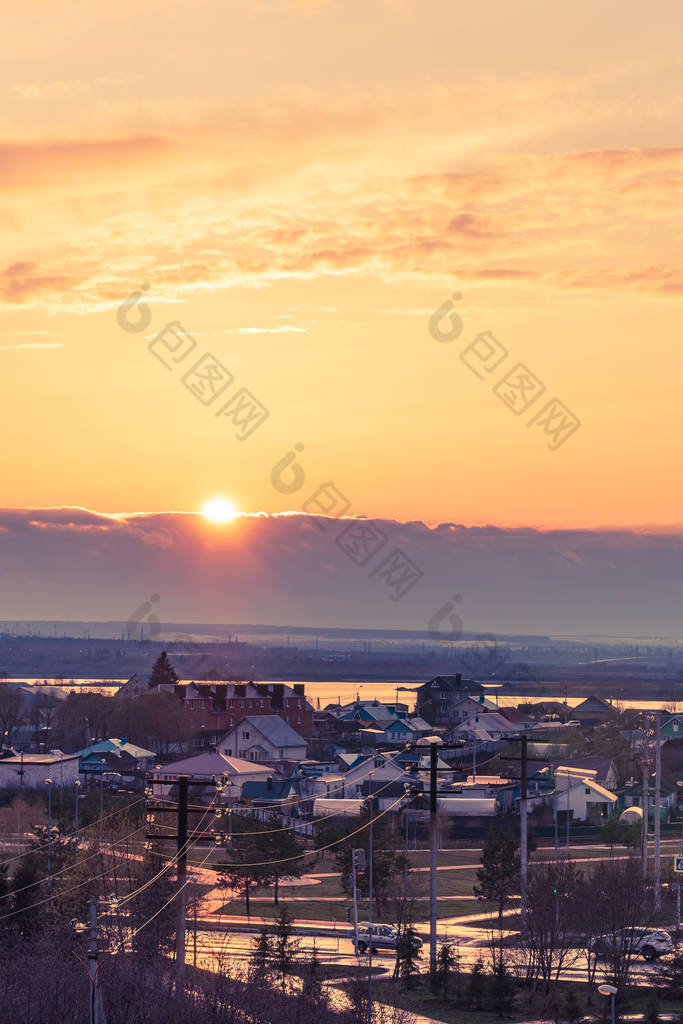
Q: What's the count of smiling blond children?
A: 0